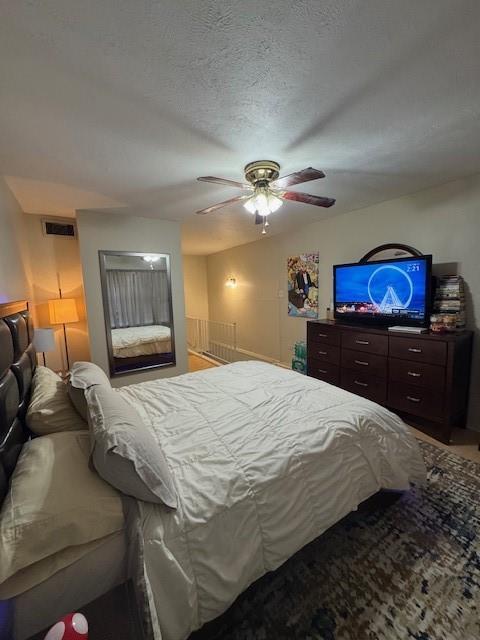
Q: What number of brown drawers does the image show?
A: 9